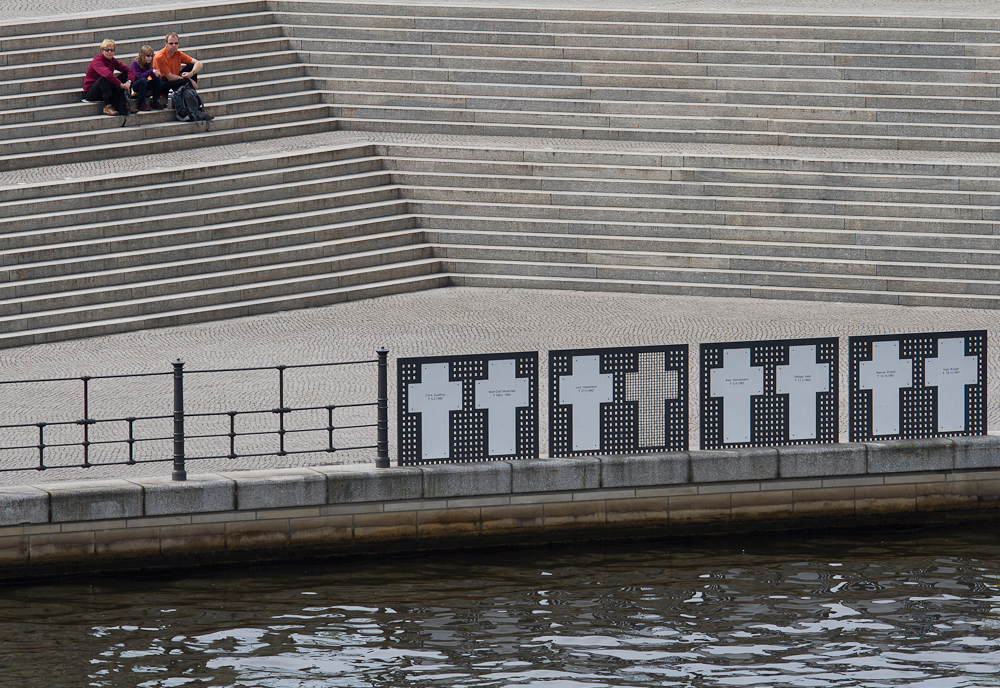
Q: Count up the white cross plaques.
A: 7